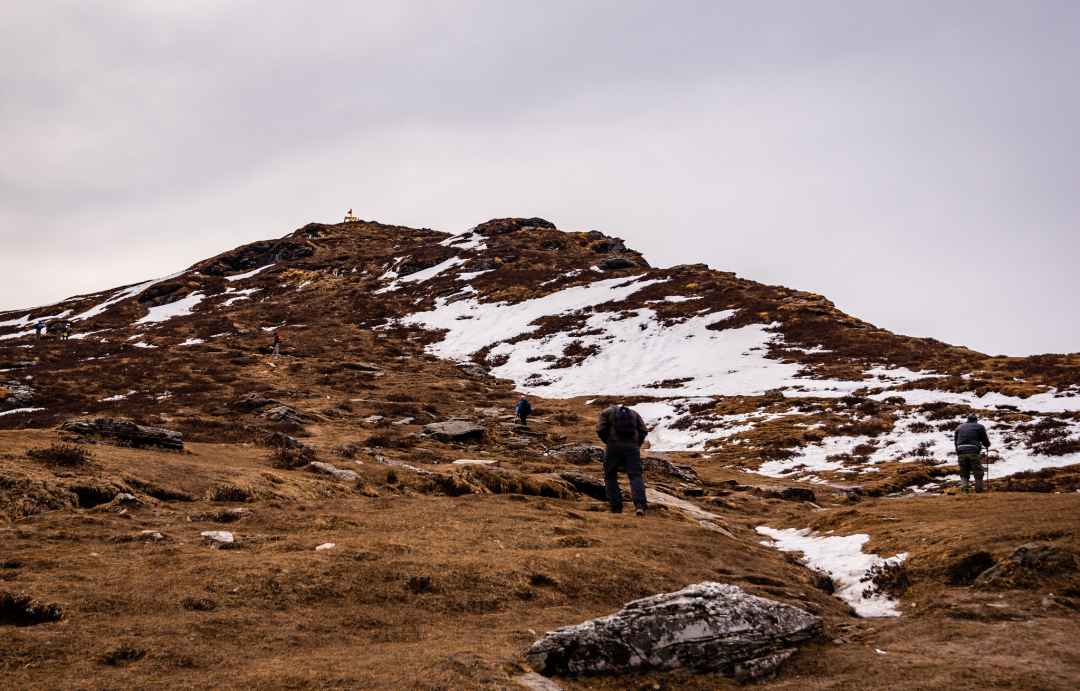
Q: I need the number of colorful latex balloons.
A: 0